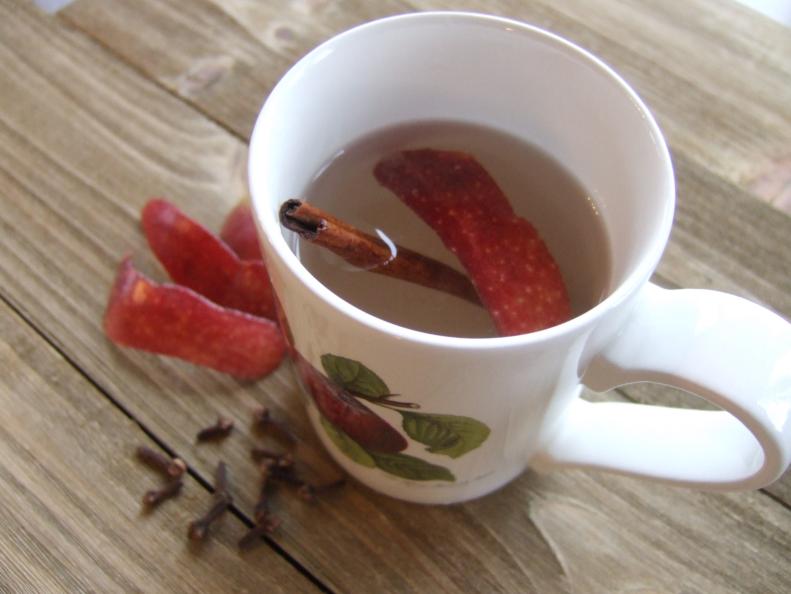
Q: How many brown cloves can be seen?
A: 11